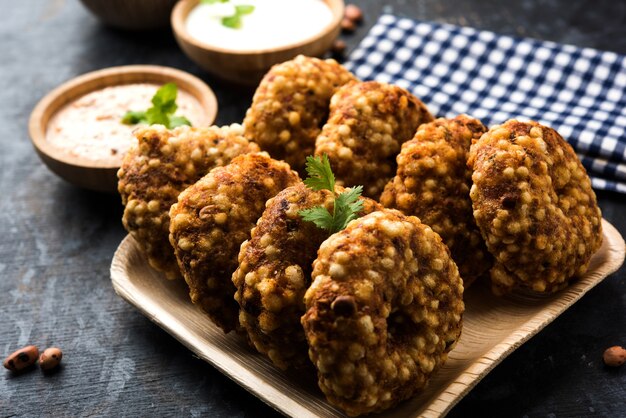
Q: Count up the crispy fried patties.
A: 8